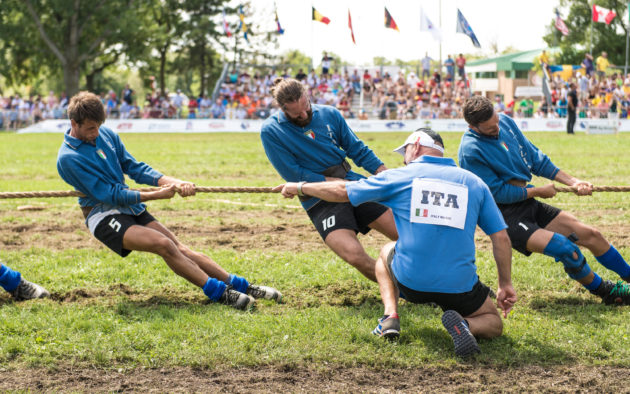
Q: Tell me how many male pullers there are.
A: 3